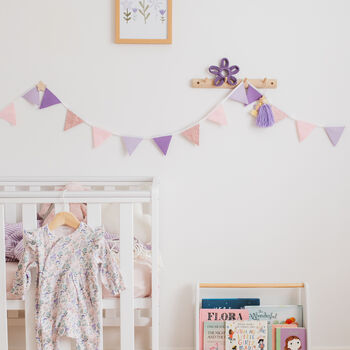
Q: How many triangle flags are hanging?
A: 14